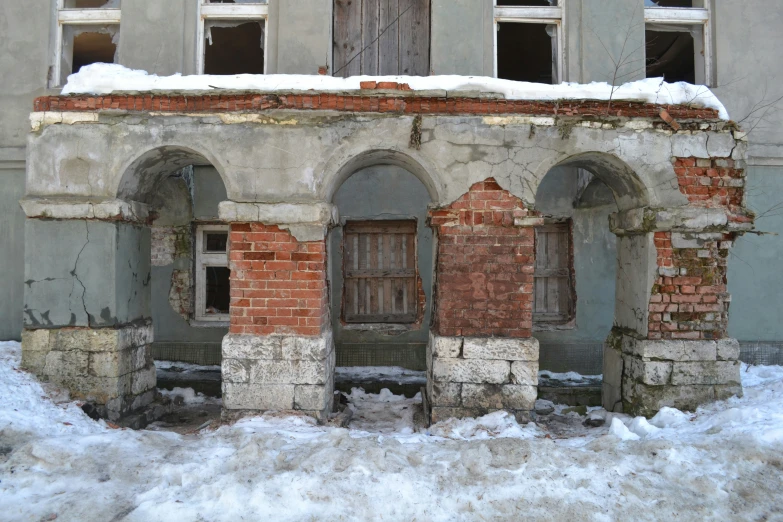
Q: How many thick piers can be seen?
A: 4